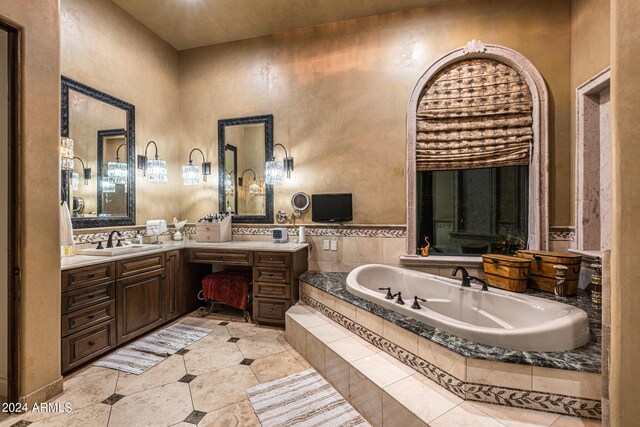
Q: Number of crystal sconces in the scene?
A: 4